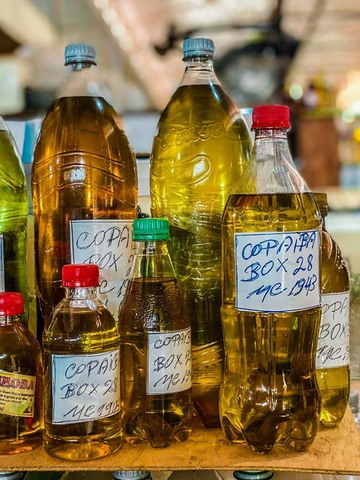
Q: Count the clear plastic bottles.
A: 8